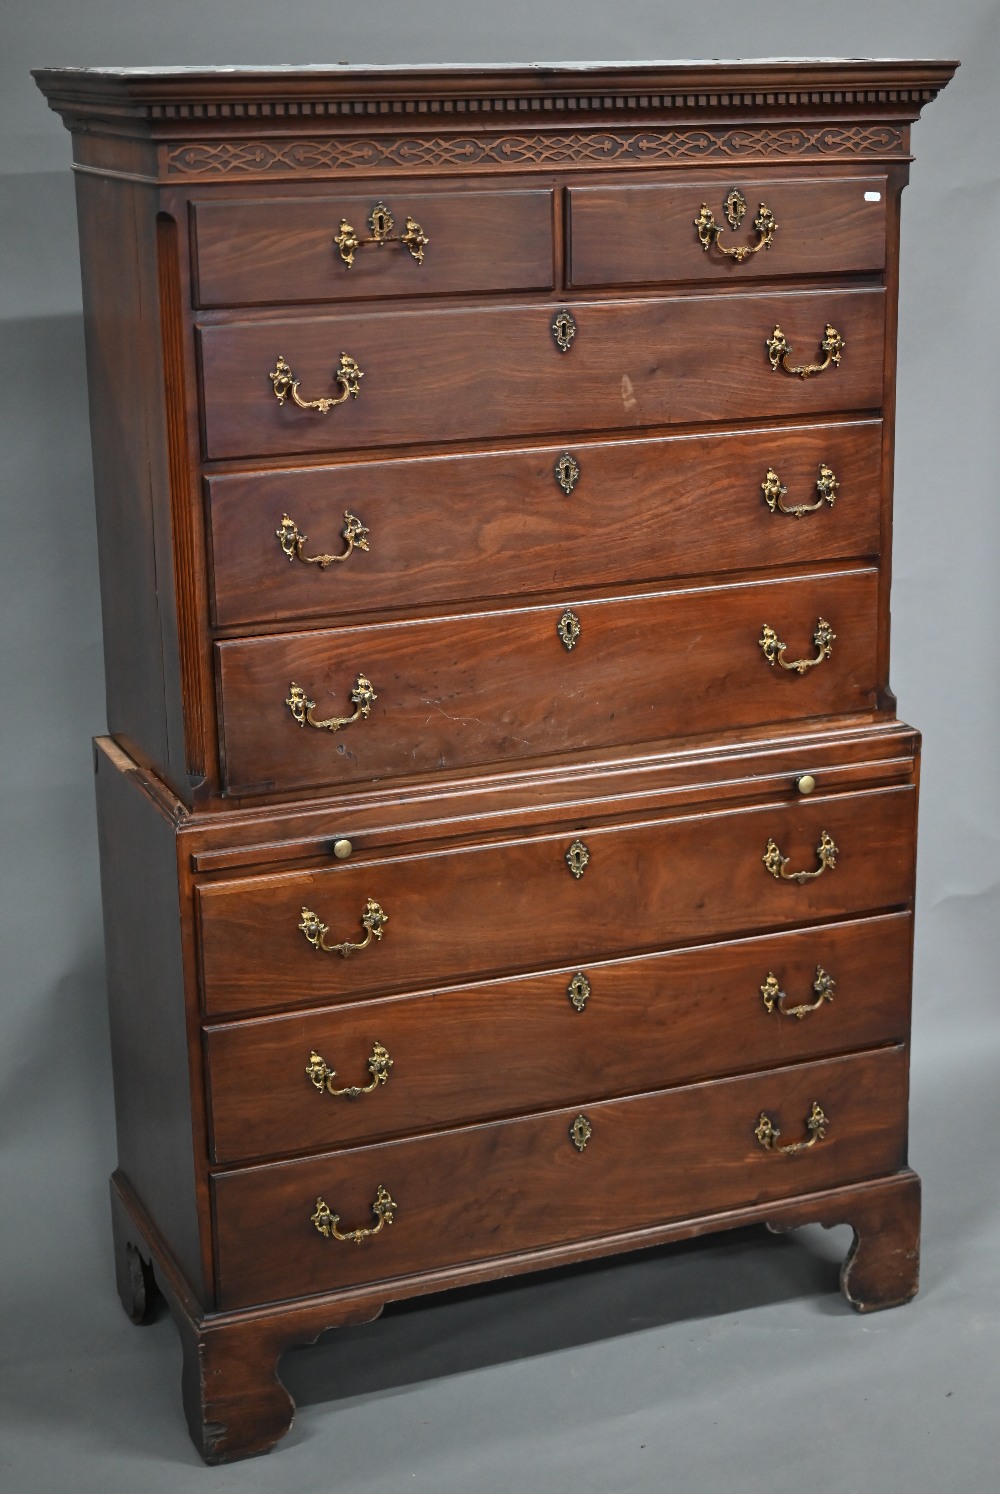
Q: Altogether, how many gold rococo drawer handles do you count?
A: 14